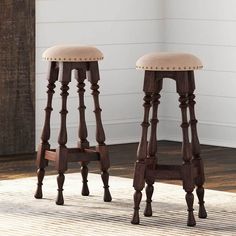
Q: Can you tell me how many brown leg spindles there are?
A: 8